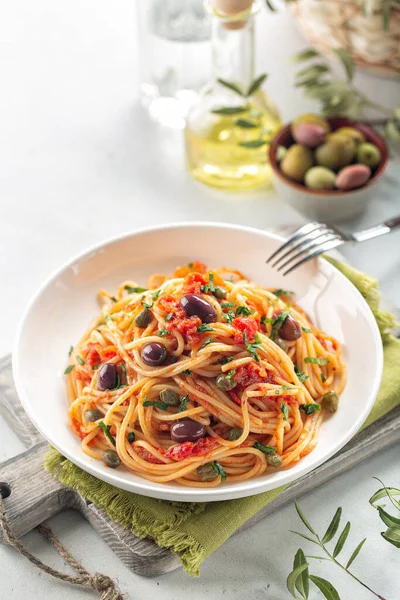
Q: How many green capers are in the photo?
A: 11